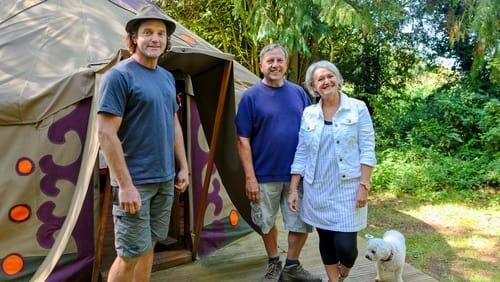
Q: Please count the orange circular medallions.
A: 4